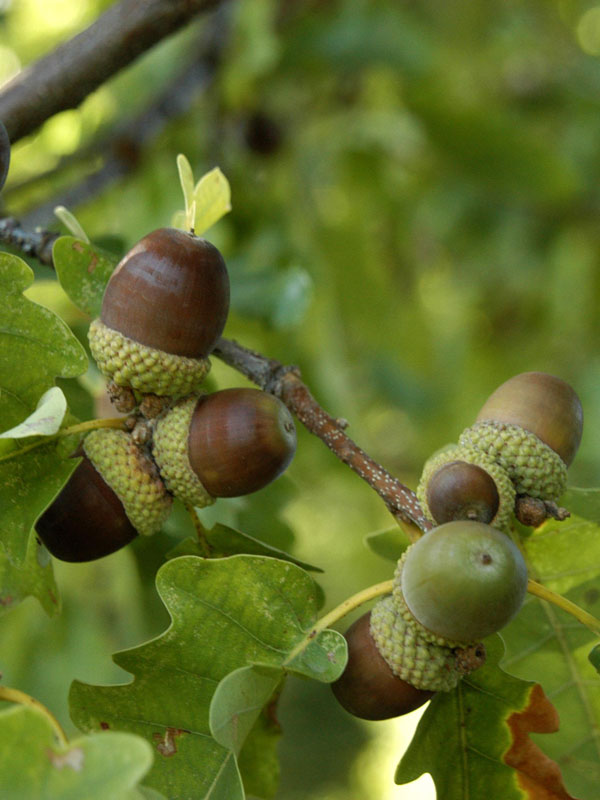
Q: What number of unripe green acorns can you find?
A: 1